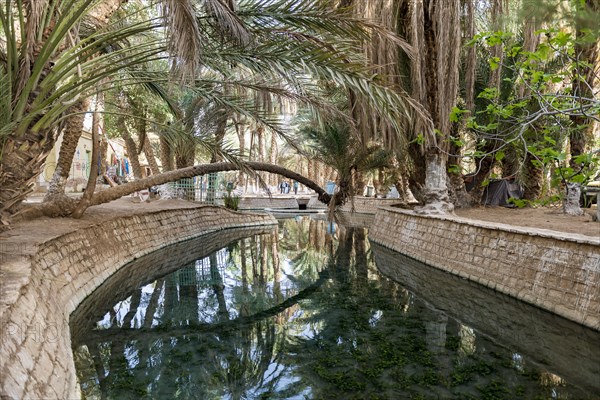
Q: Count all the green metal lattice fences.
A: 1